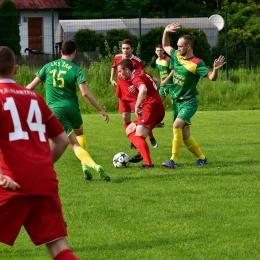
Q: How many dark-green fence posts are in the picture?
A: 3